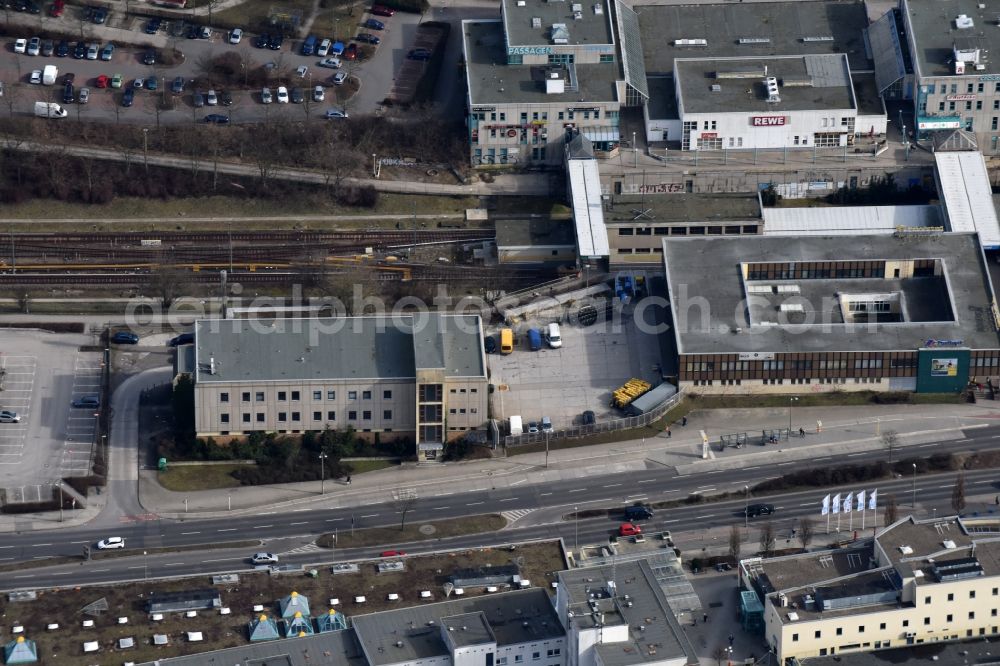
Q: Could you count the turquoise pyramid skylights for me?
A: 5